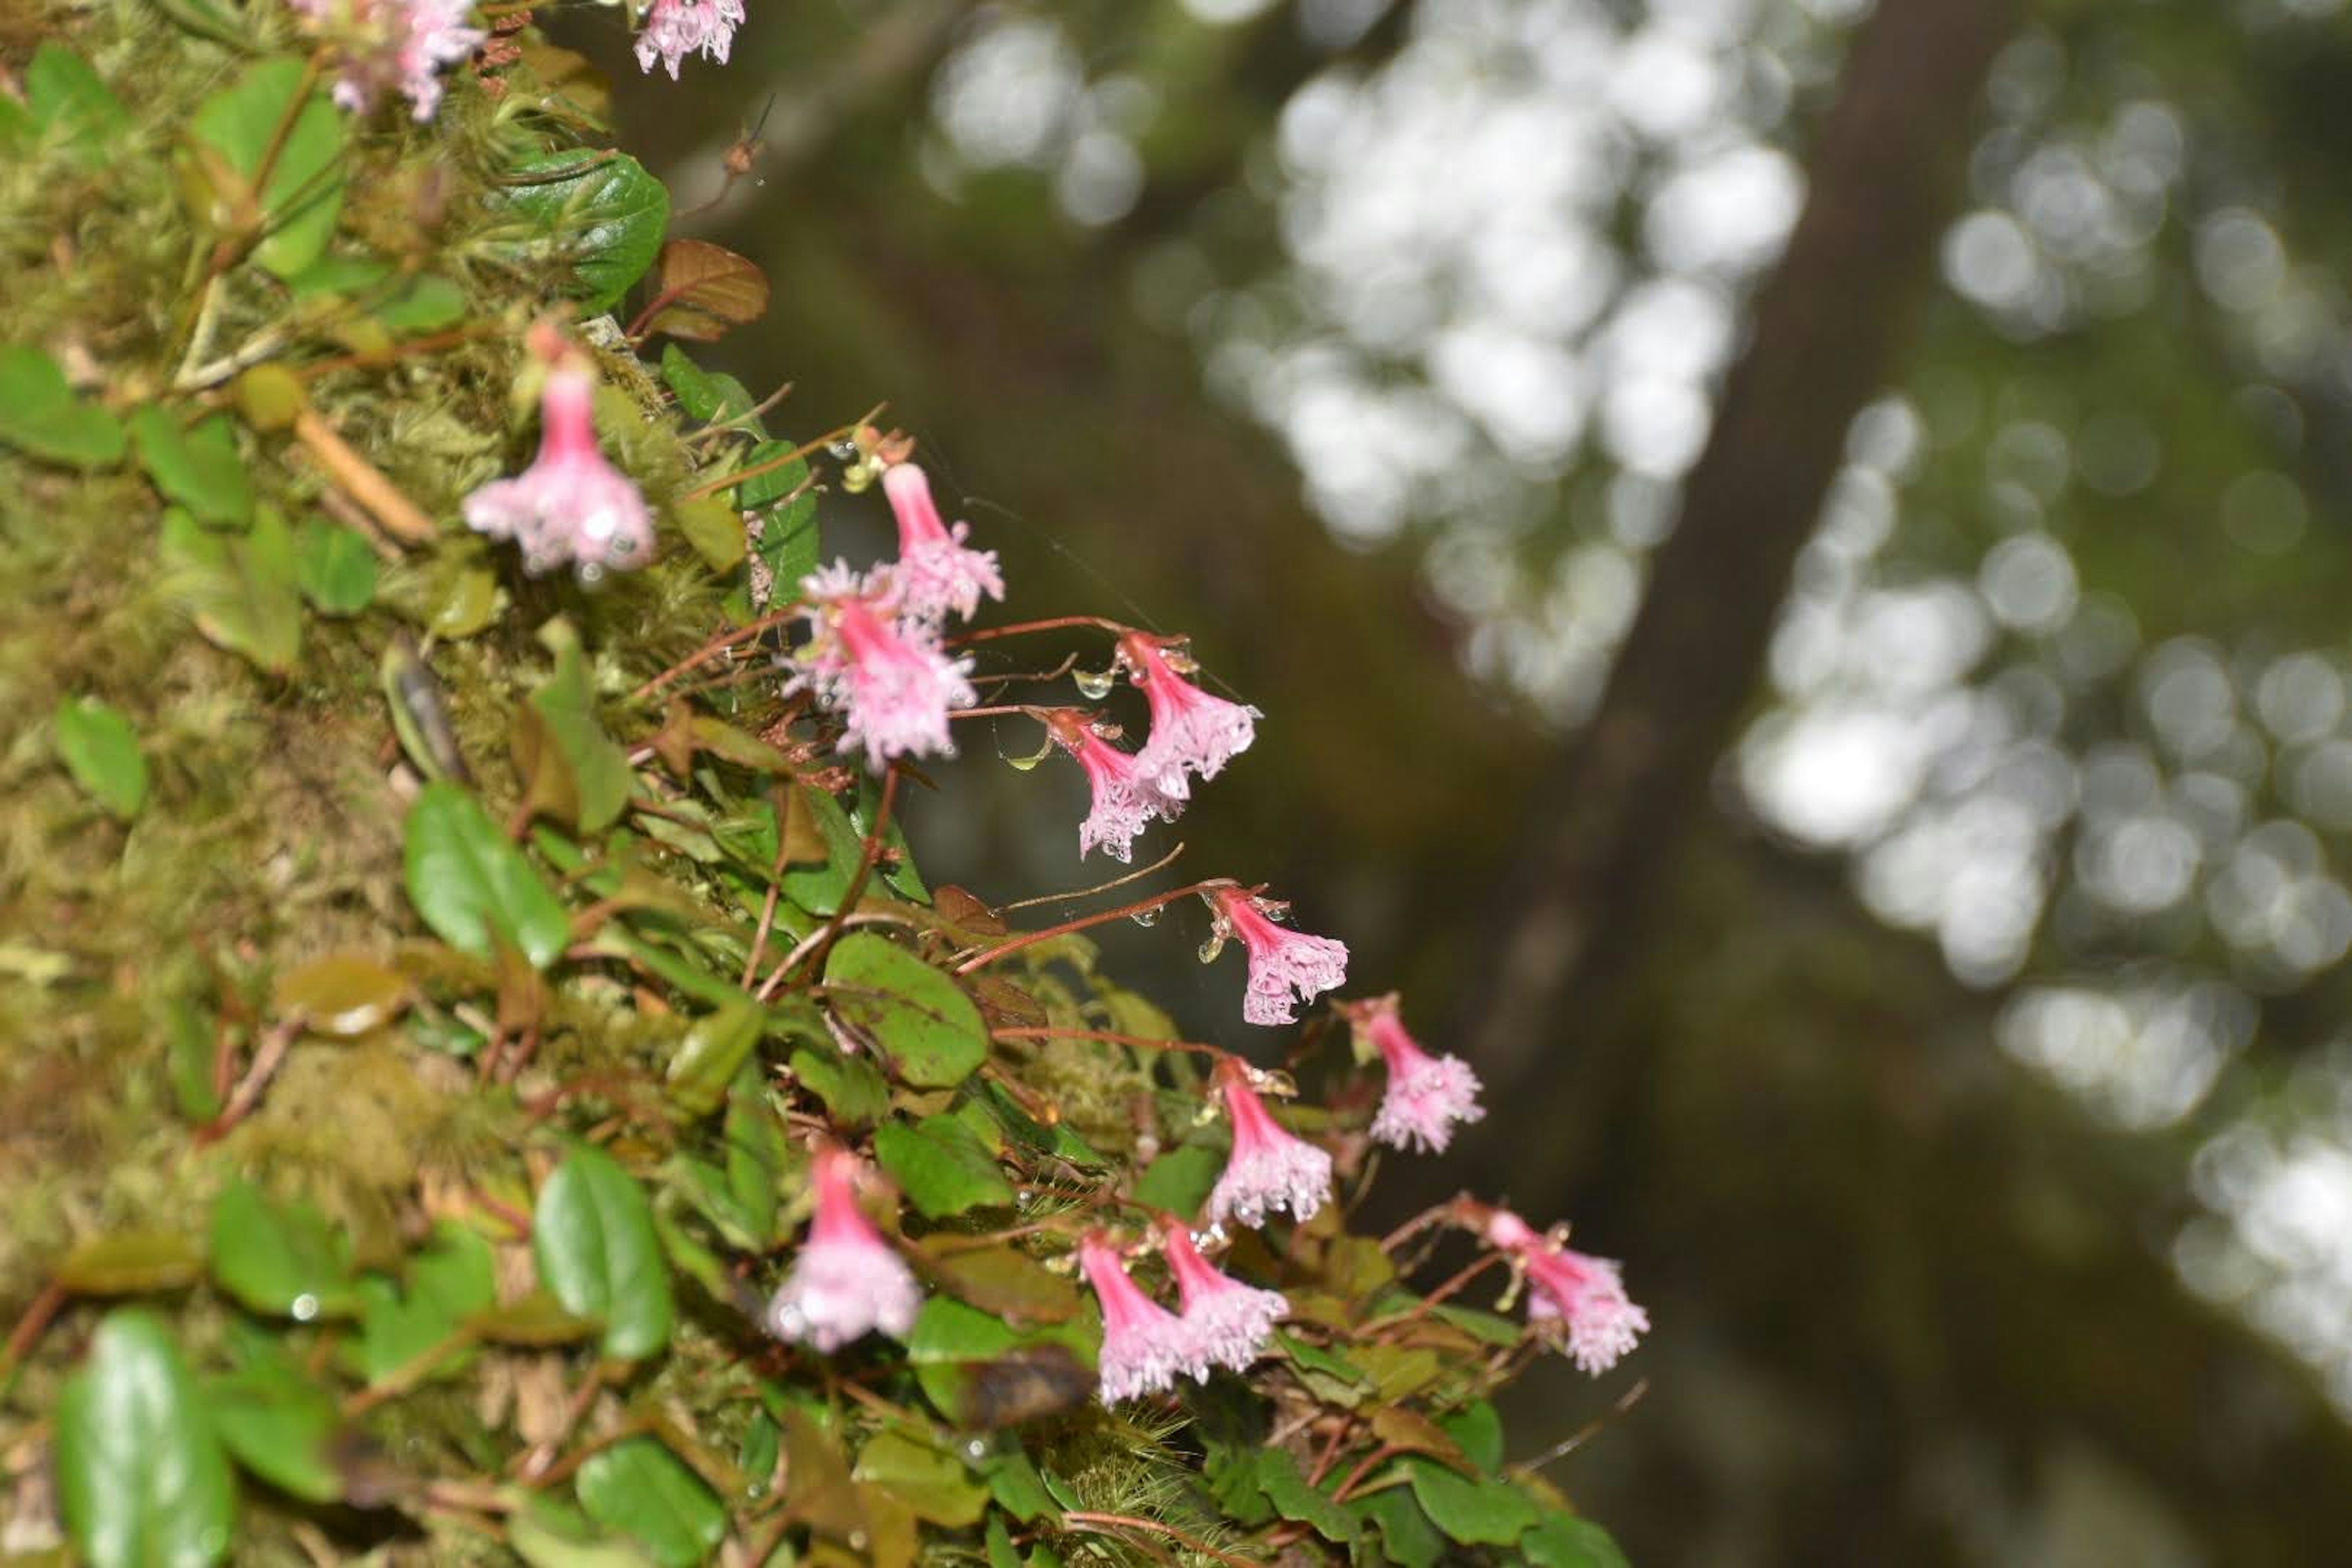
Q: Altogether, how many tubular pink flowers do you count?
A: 14